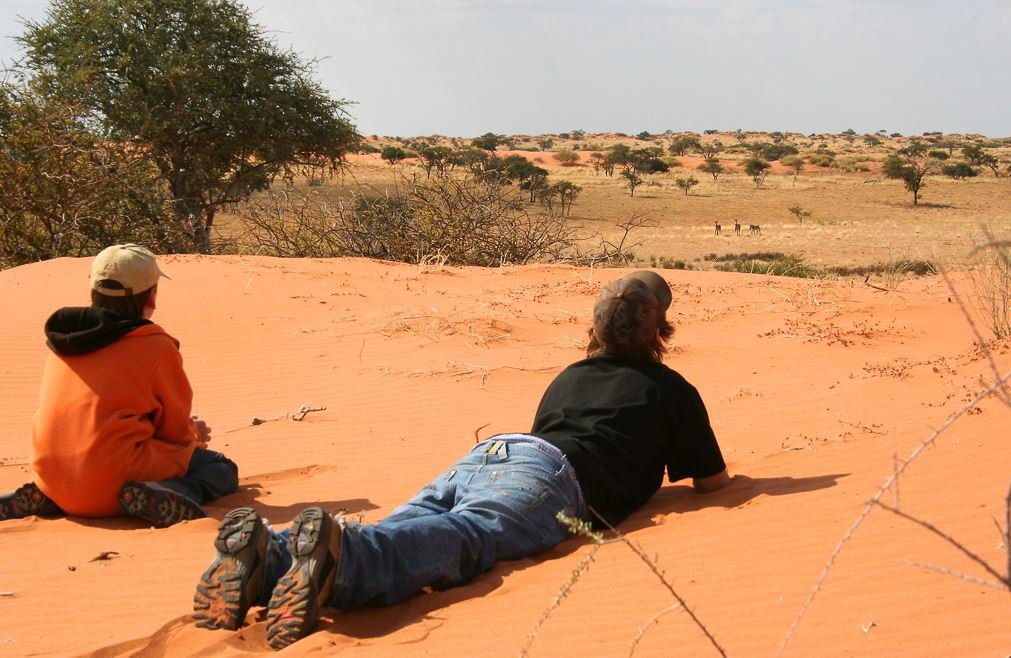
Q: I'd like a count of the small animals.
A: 3